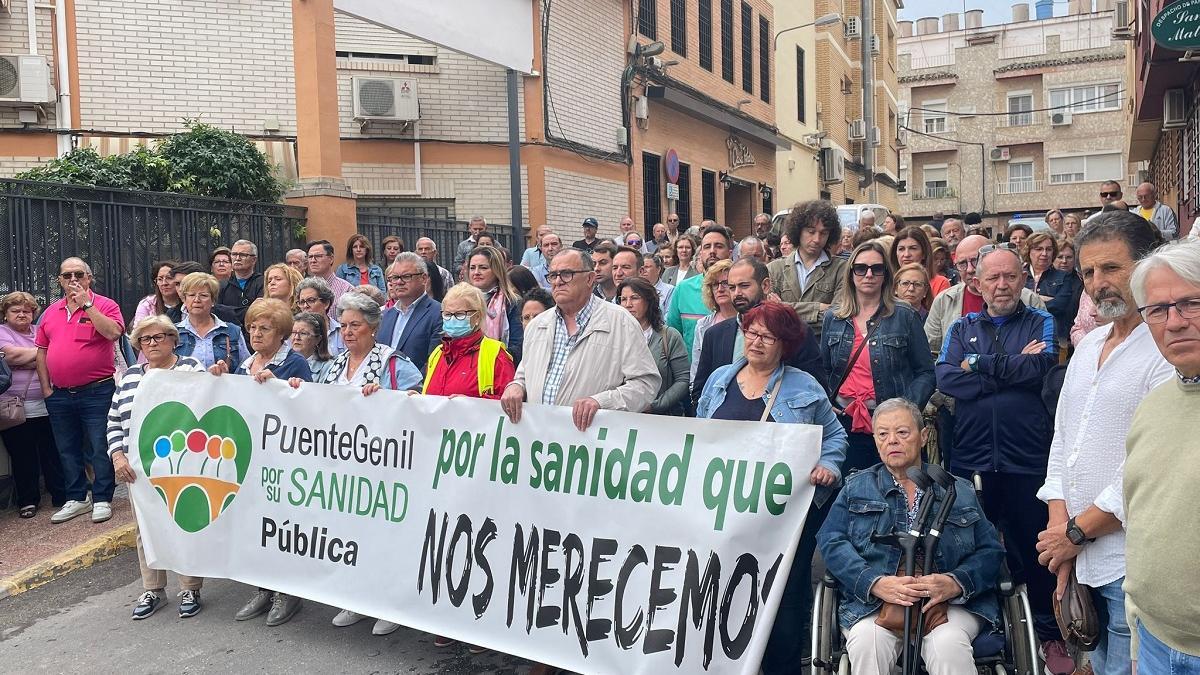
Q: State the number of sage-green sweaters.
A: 1